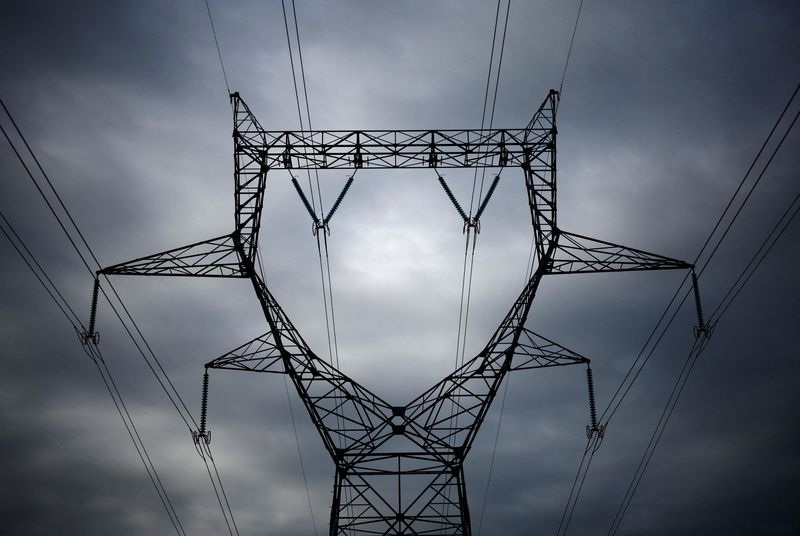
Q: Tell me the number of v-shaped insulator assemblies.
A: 2